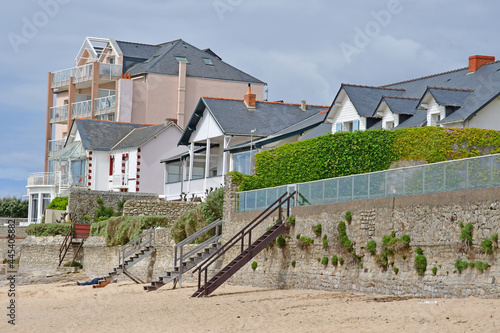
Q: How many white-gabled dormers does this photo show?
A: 3